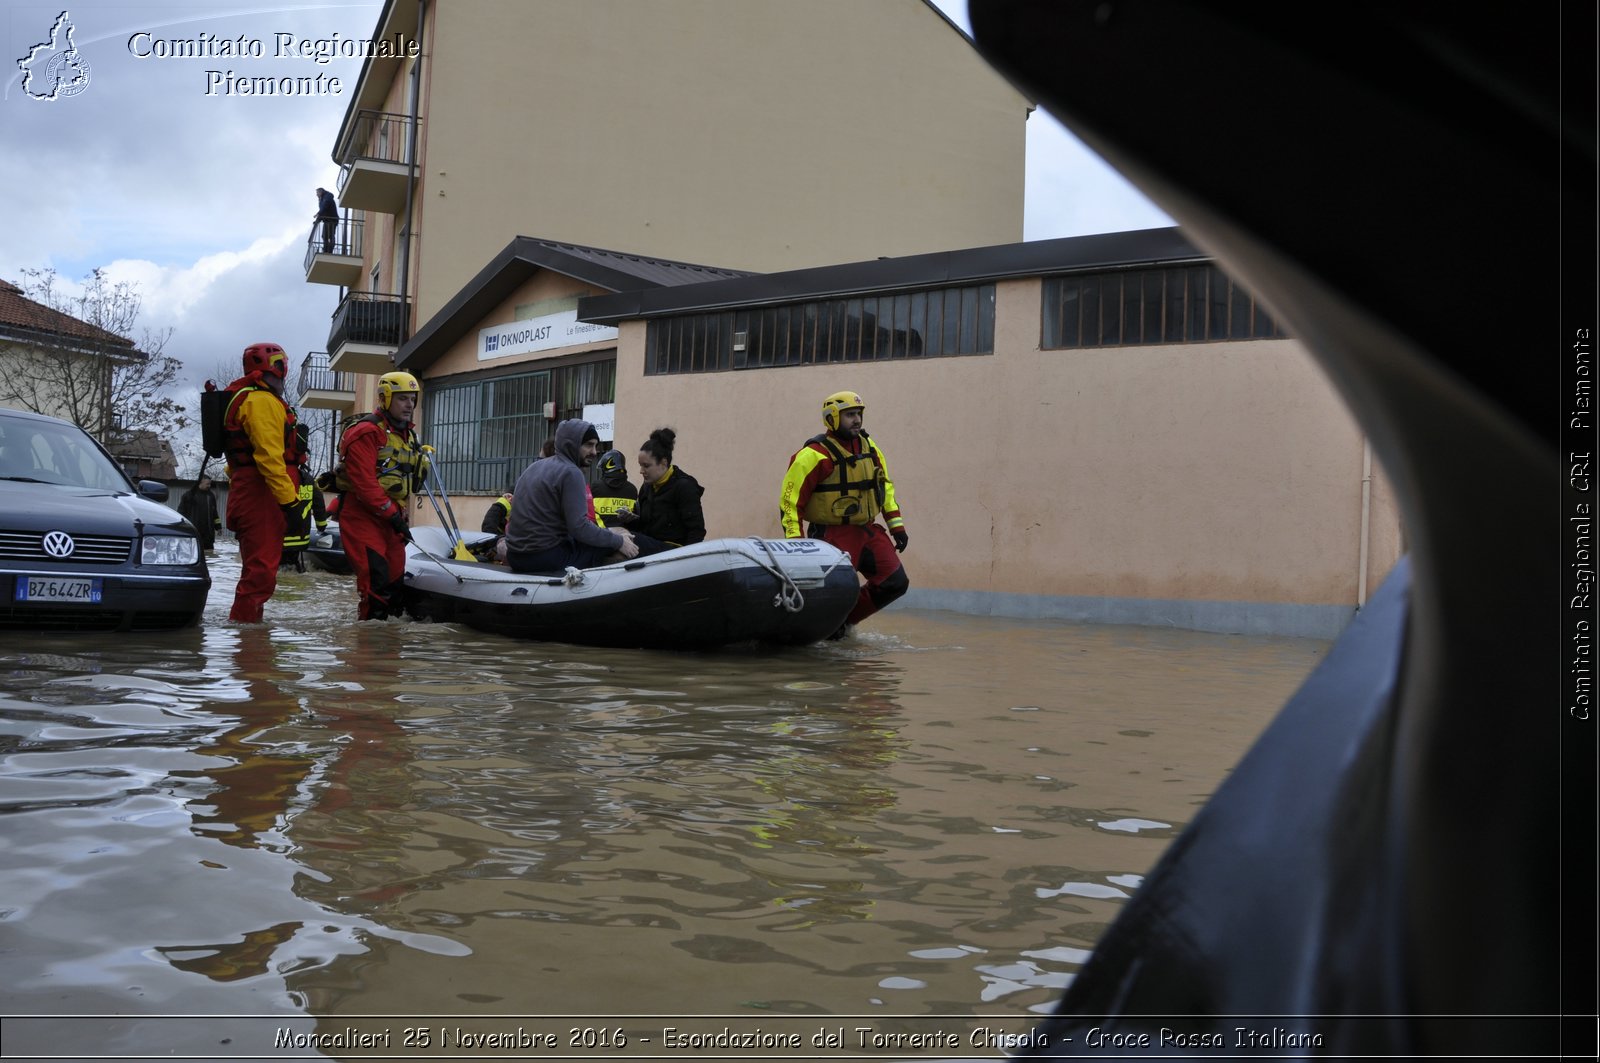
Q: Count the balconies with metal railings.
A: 4